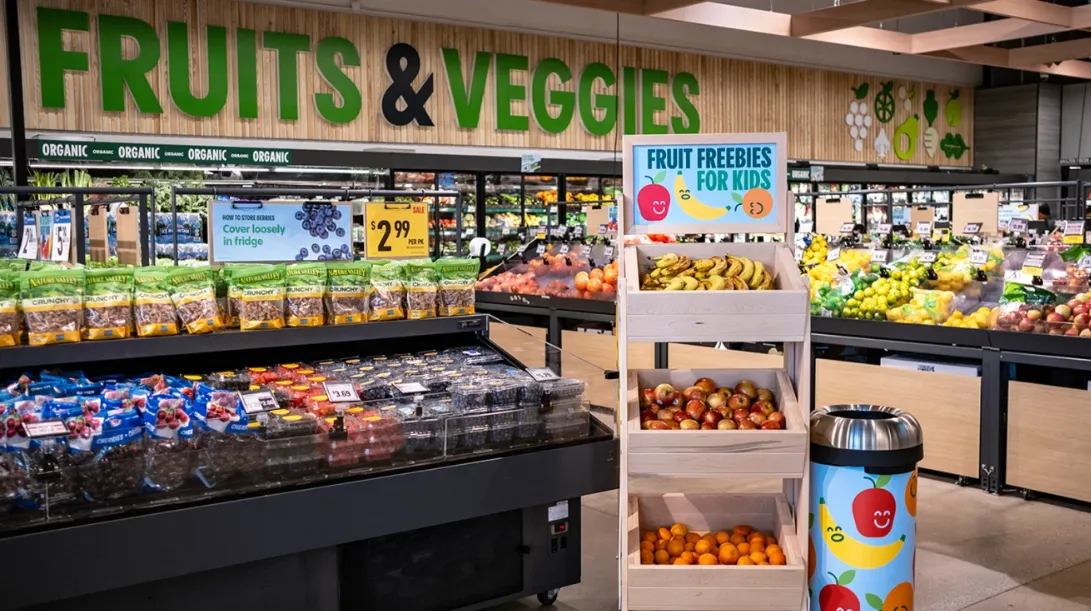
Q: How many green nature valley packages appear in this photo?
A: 11